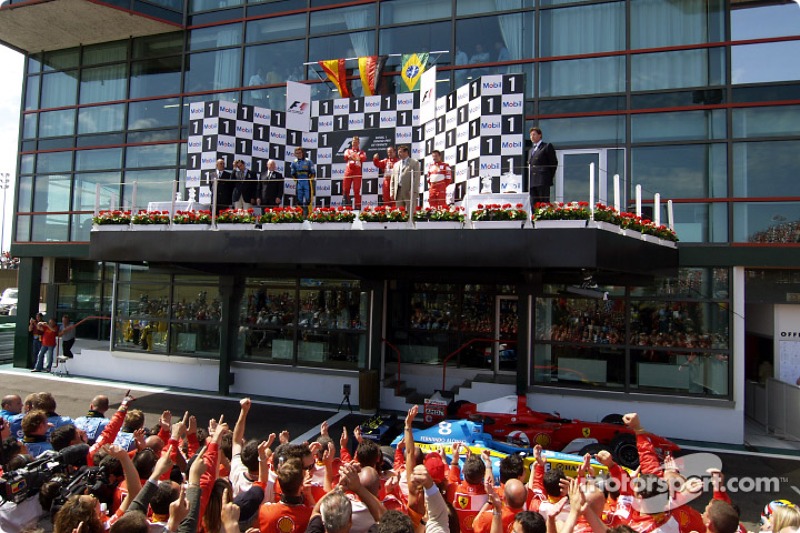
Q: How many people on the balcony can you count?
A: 9